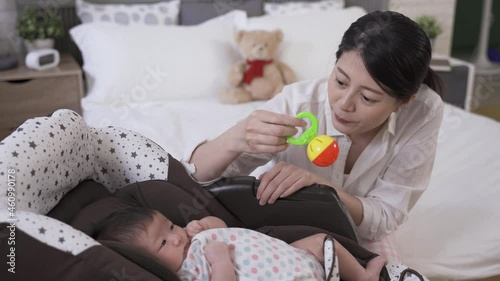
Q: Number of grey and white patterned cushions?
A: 2